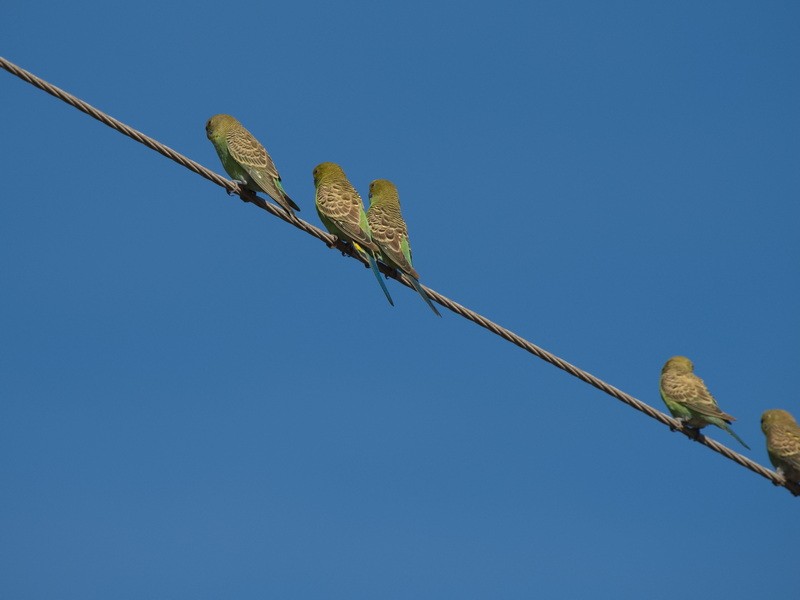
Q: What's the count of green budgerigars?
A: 5